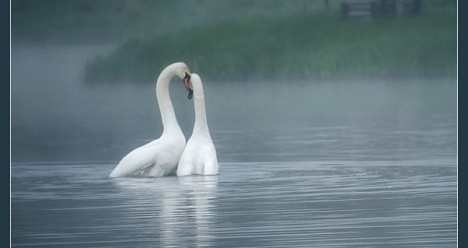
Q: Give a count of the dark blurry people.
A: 0